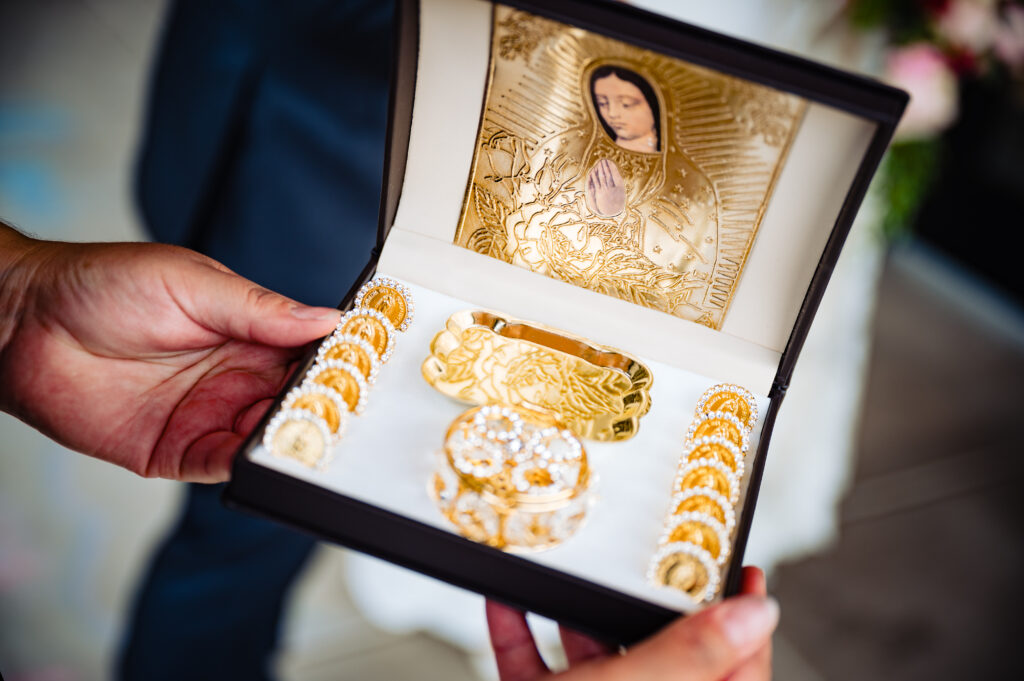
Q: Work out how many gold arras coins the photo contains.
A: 13